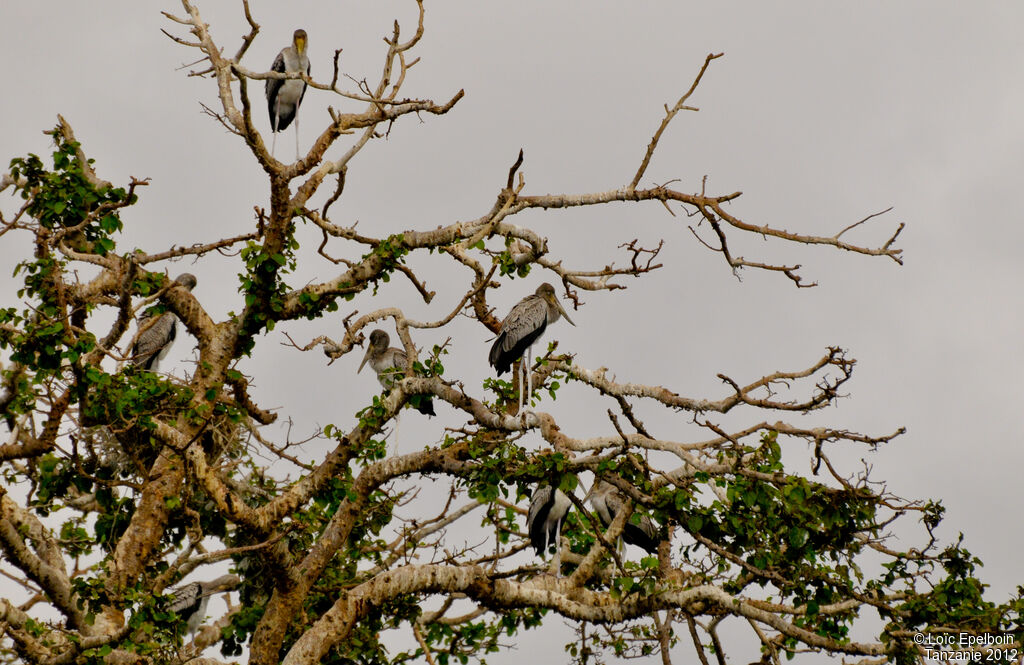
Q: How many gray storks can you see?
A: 7